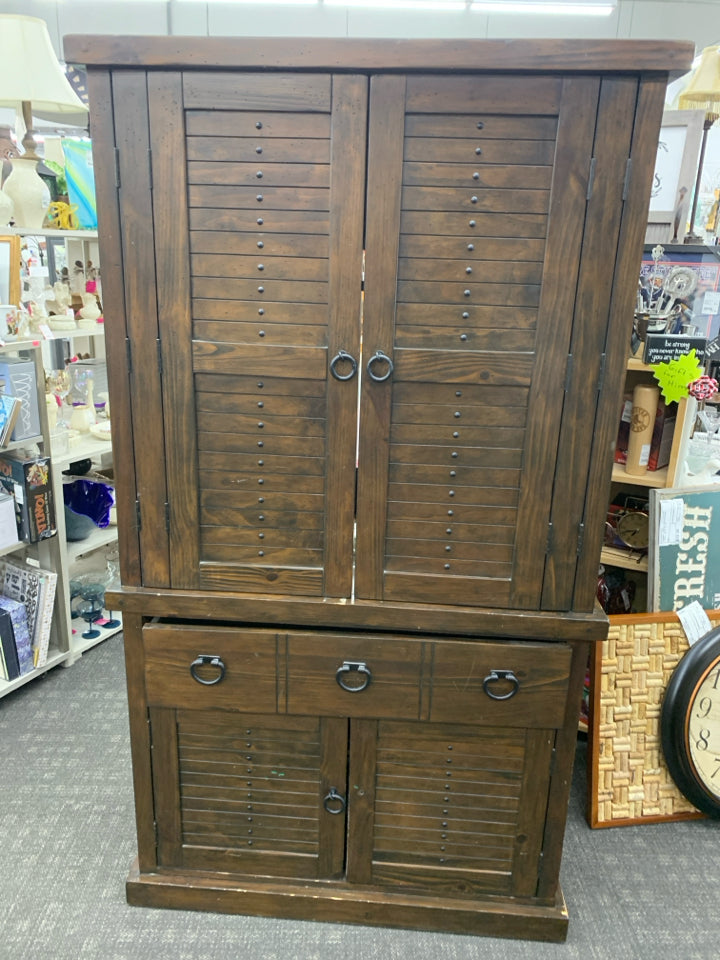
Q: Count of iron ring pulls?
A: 6